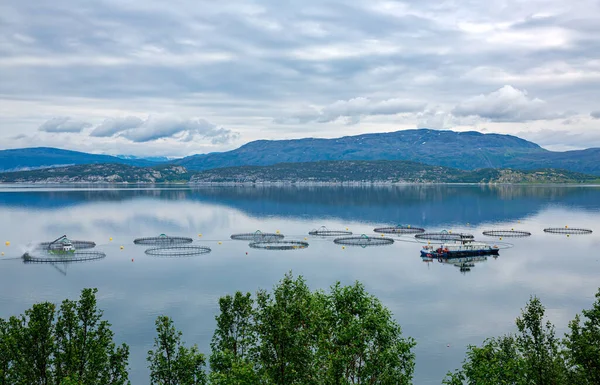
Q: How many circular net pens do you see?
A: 12